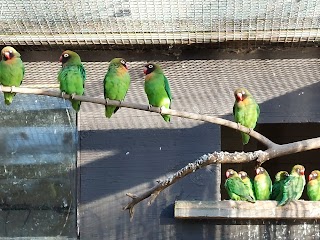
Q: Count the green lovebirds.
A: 11